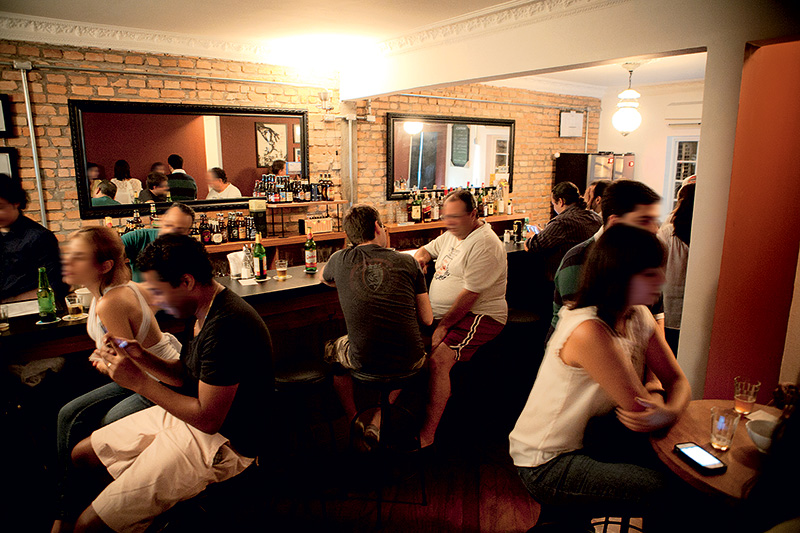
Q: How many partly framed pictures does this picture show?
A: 2